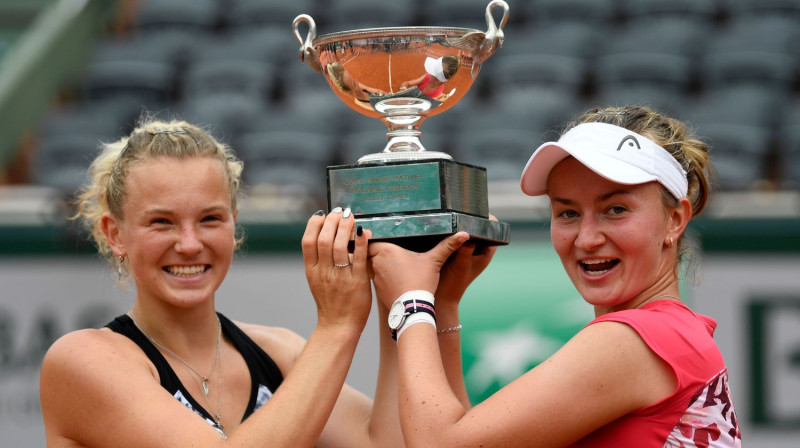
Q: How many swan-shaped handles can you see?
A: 2